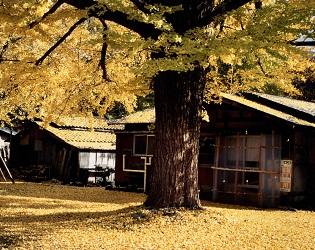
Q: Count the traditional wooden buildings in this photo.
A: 2